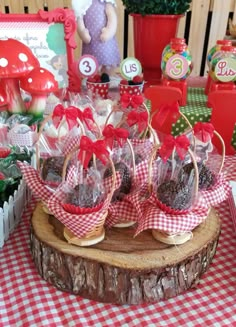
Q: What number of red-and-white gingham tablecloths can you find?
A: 1